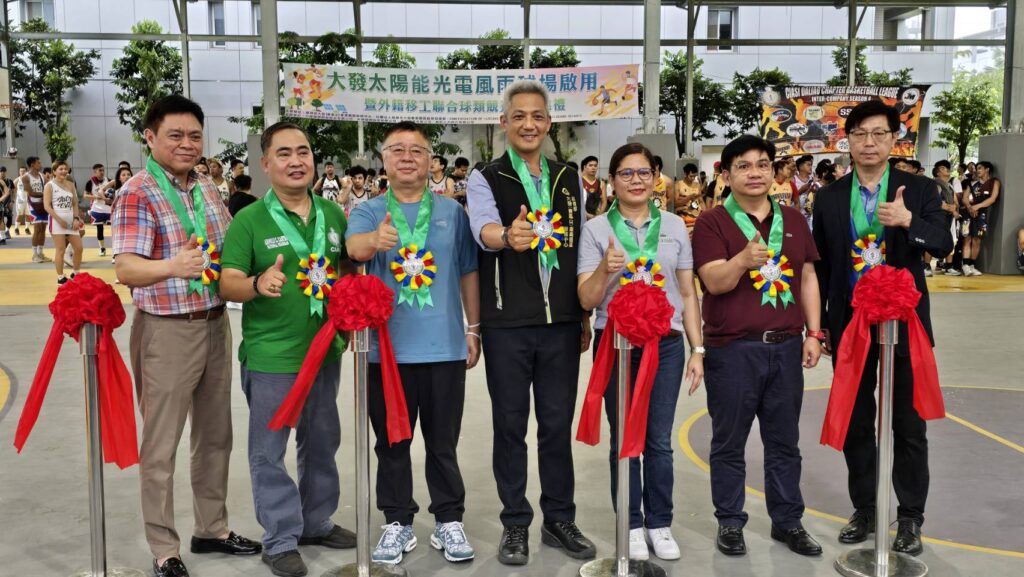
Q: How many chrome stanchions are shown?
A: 4